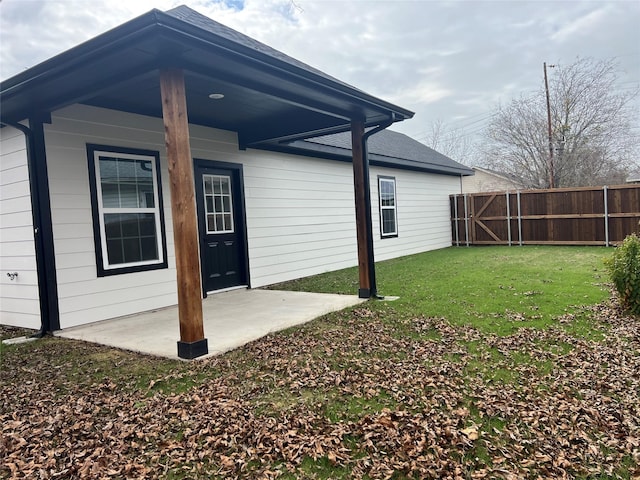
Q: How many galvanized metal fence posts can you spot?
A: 5